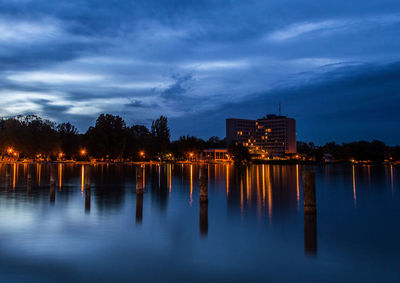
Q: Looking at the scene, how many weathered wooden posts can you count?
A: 7